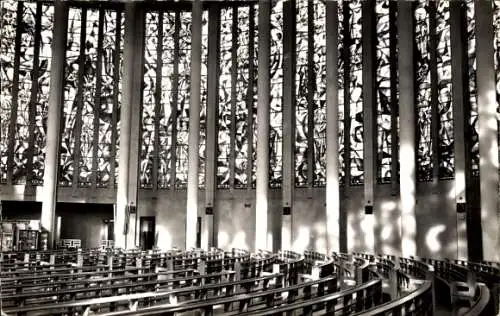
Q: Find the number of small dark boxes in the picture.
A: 5